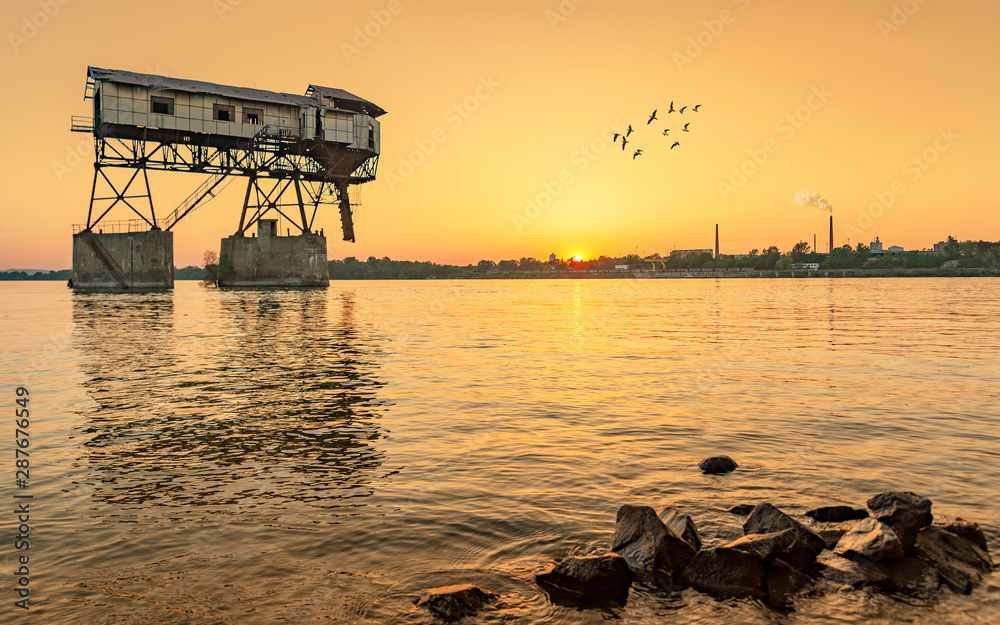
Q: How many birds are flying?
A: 11